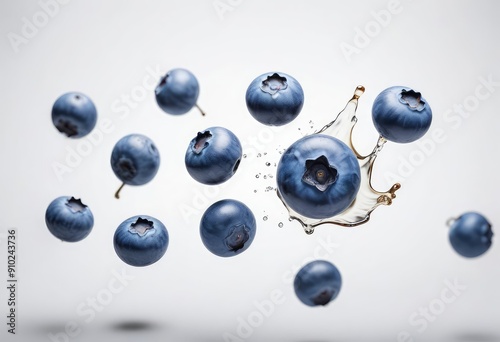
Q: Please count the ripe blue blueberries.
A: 12